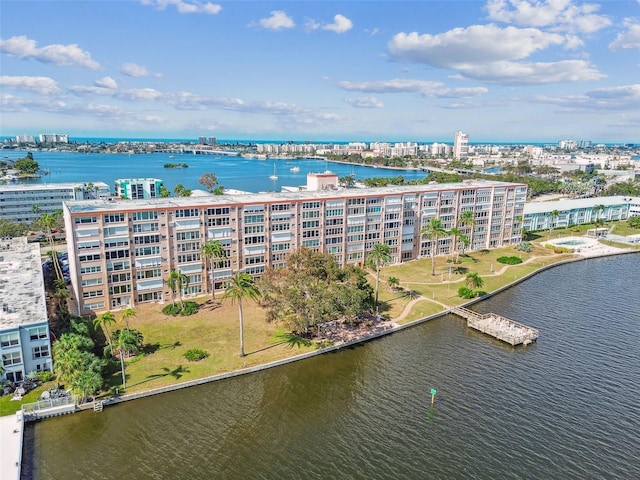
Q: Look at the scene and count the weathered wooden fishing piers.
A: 1